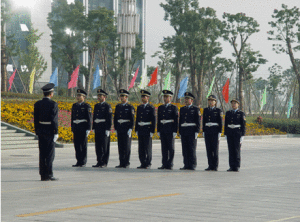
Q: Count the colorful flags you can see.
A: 14